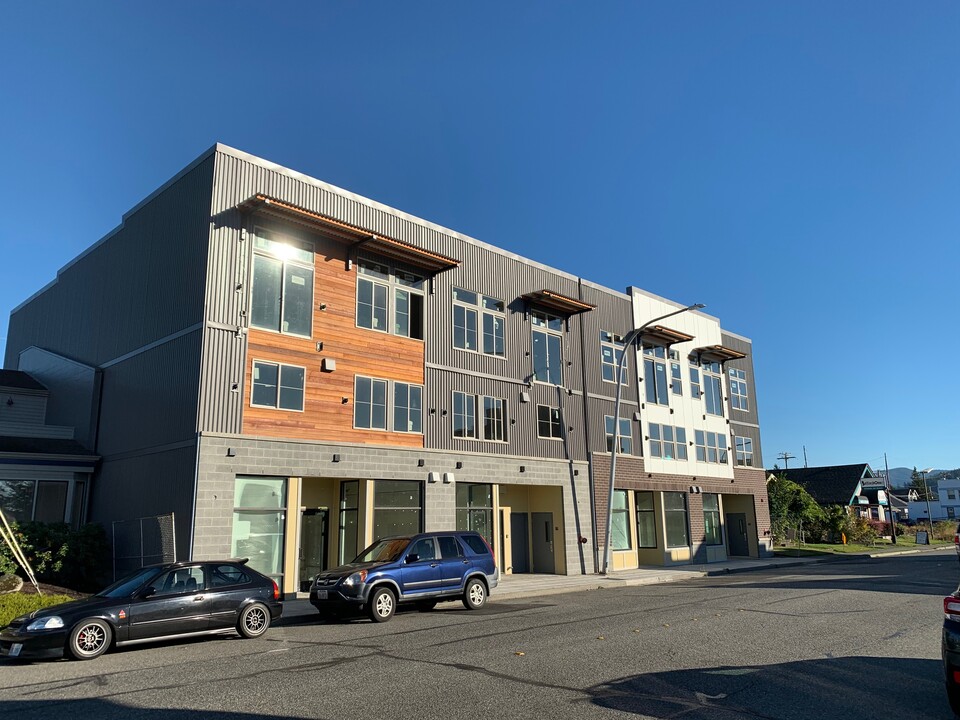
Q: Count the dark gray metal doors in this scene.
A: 3